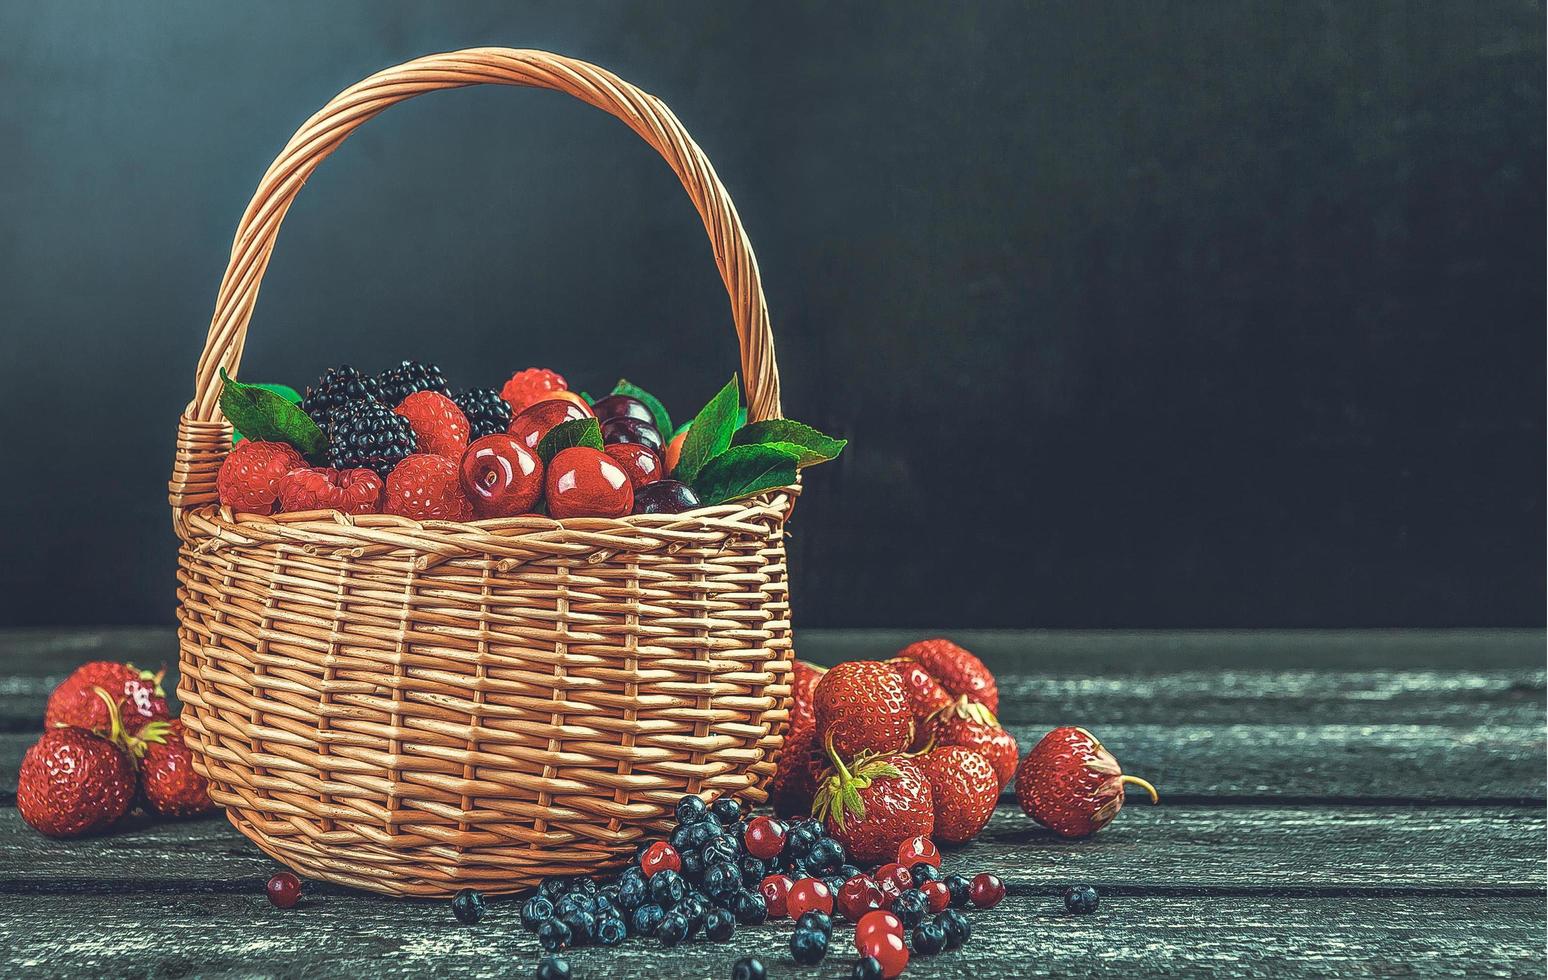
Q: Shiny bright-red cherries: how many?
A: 4